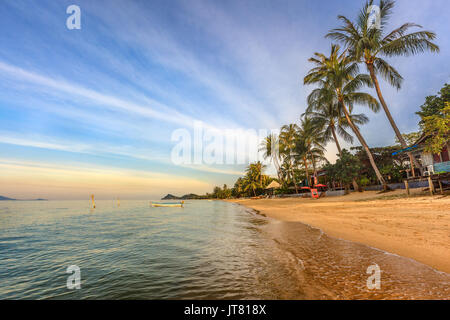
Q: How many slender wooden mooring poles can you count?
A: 2